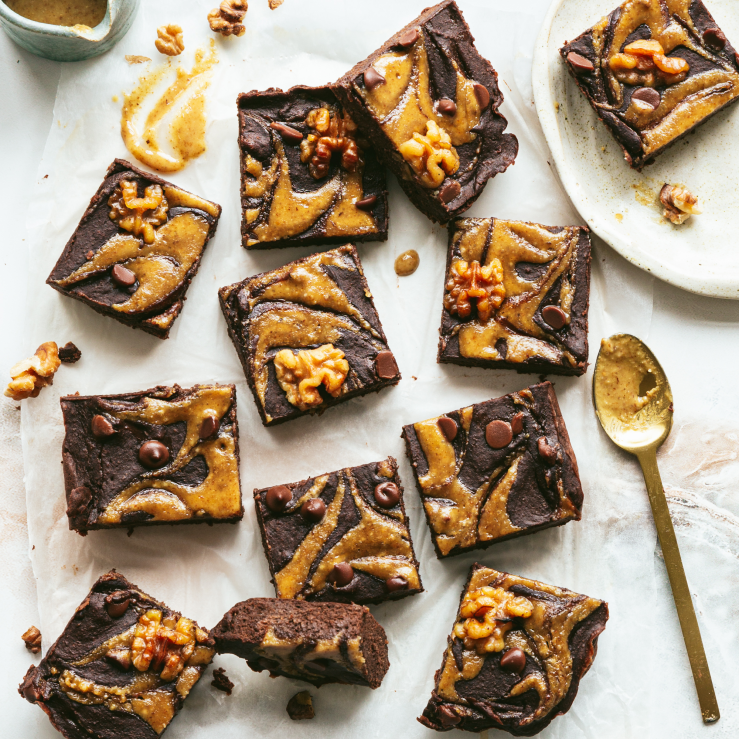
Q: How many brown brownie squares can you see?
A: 12